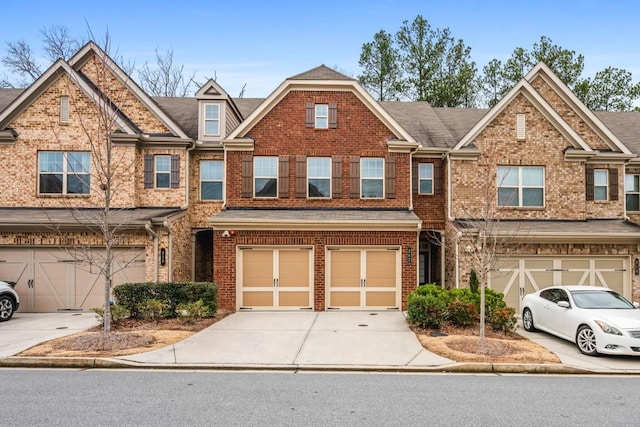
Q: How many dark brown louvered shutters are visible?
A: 14